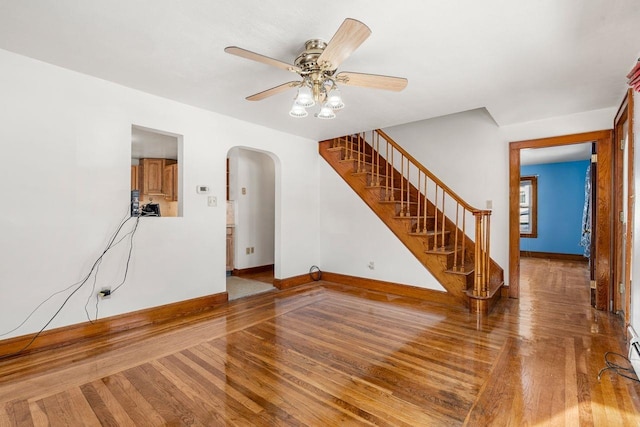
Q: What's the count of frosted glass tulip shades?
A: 4